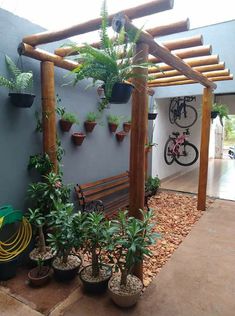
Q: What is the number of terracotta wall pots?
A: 6